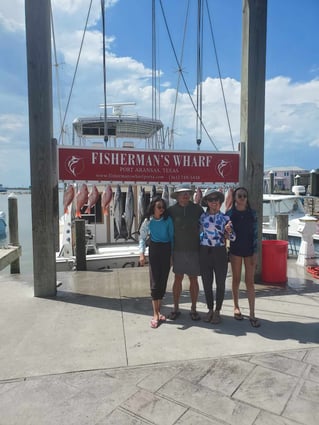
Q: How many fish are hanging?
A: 13